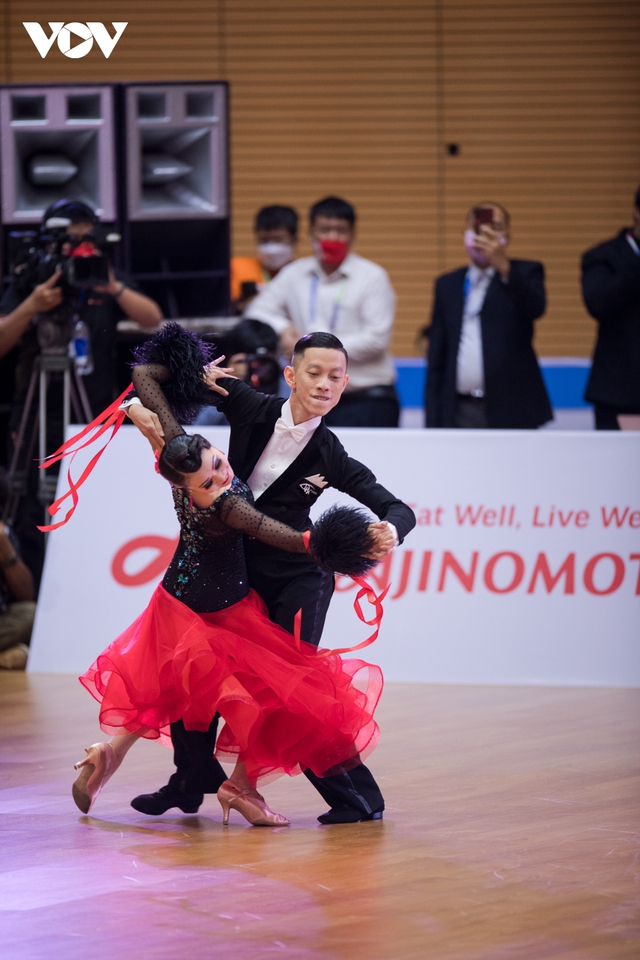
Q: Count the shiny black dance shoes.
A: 2